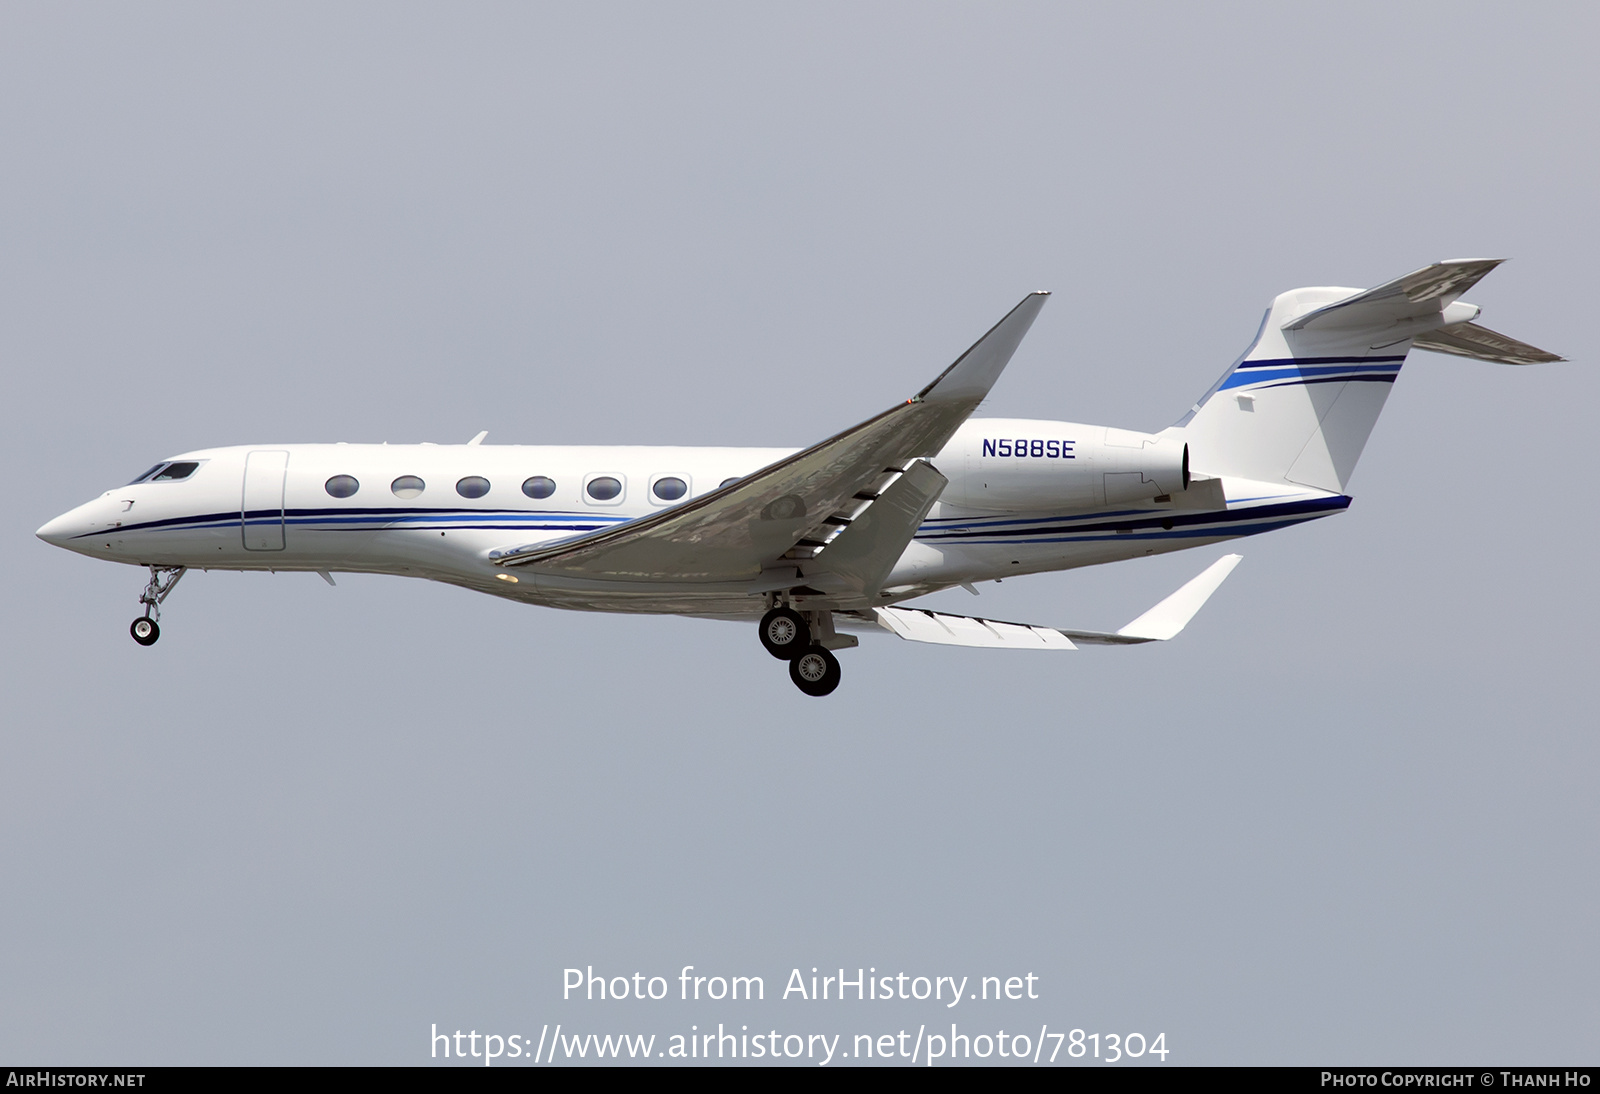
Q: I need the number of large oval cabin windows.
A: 7